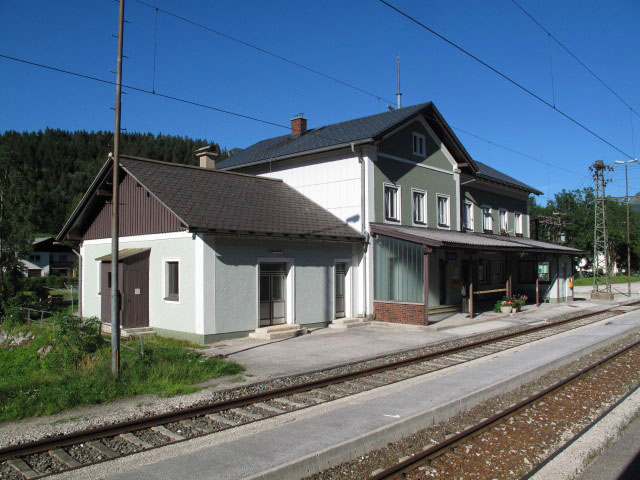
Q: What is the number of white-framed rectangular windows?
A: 9